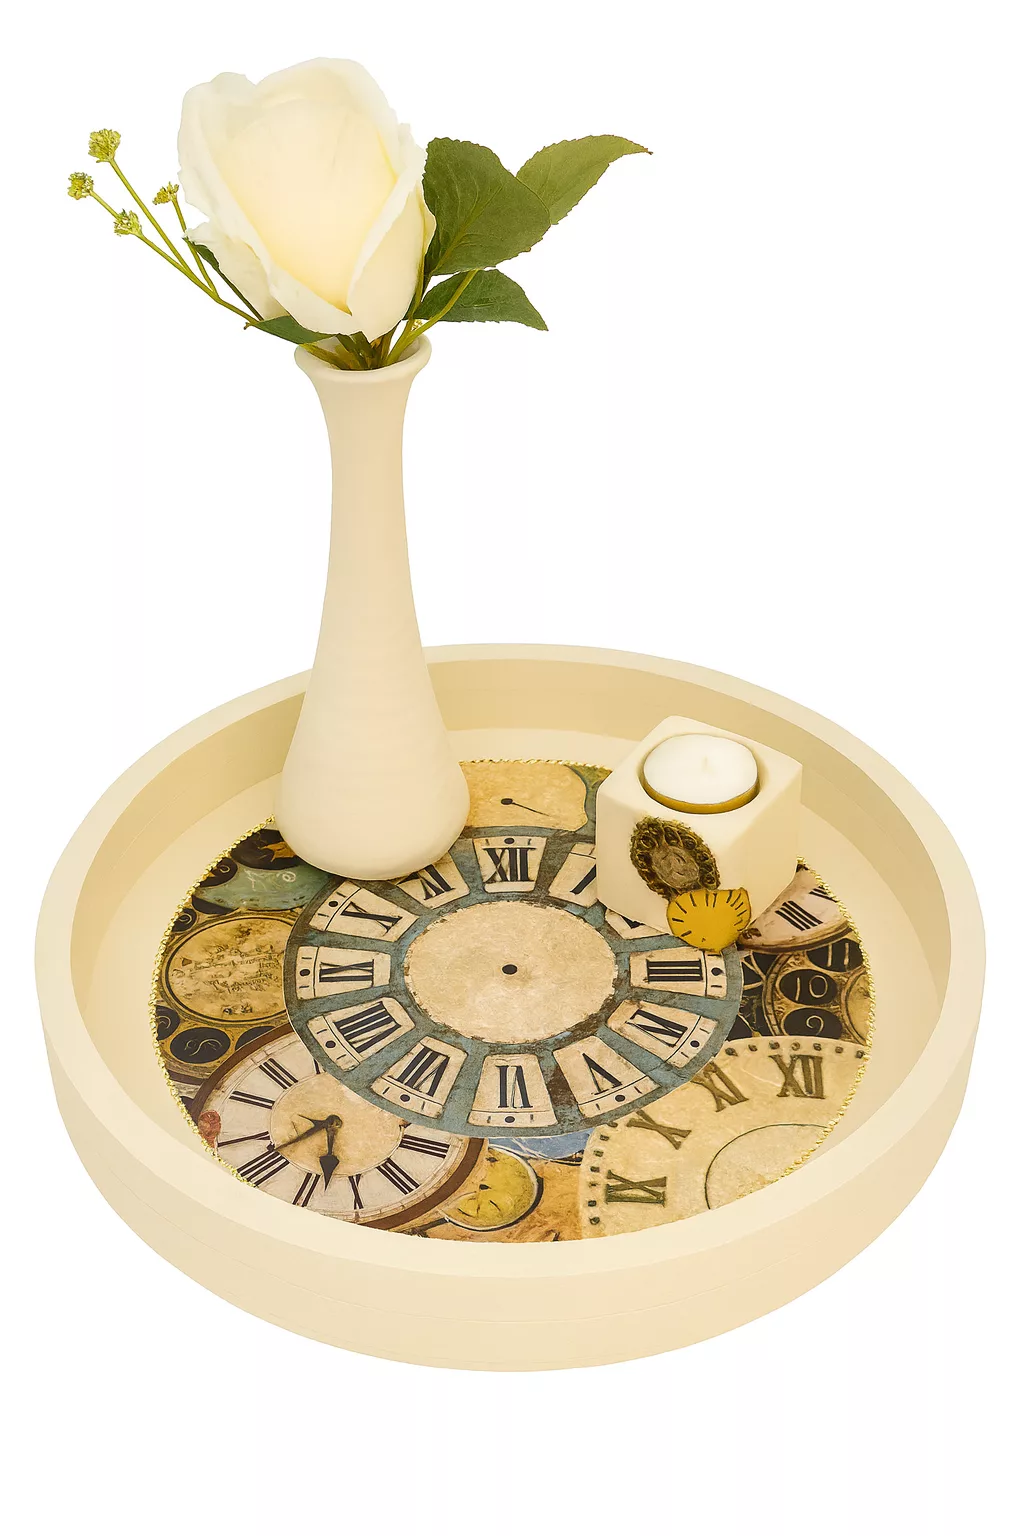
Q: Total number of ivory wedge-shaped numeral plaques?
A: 12